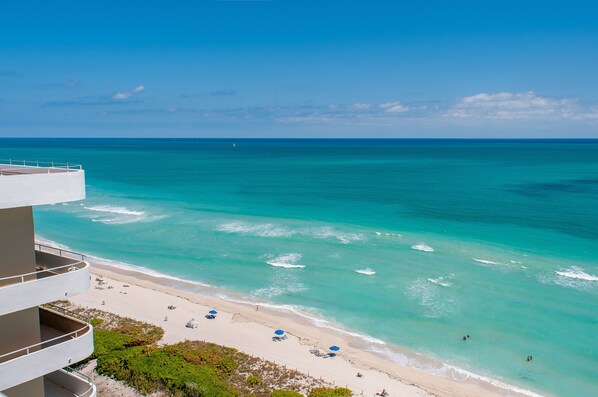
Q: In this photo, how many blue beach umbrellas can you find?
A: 3